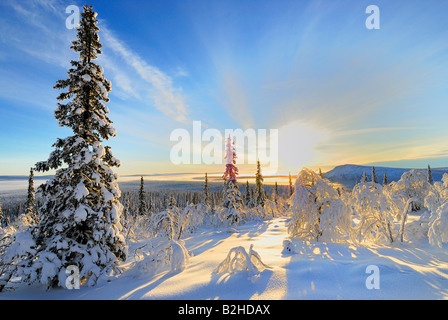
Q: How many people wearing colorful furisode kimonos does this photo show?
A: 0